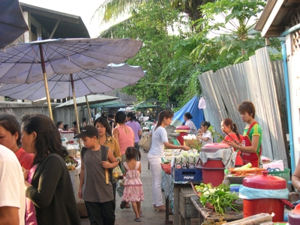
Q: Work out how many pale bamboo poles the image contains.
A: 3